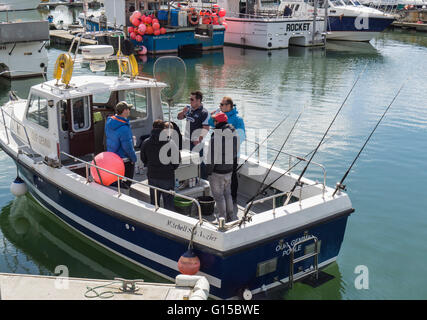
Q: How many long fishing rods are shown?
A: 5